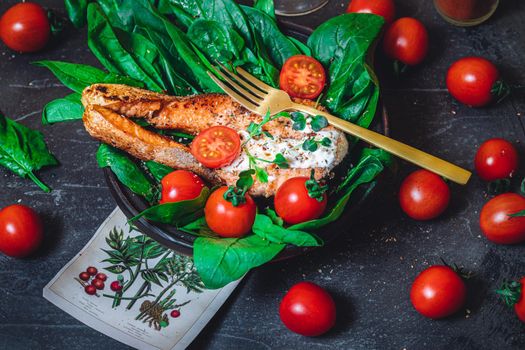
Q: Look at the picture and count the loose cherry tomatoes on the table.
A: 11